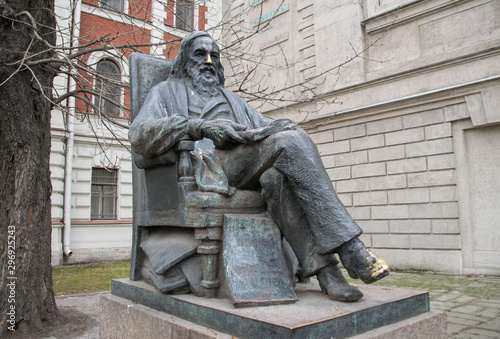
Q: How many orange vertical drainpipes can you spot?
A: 0